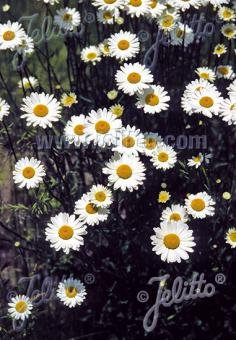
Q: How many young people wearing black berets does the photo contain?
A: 0